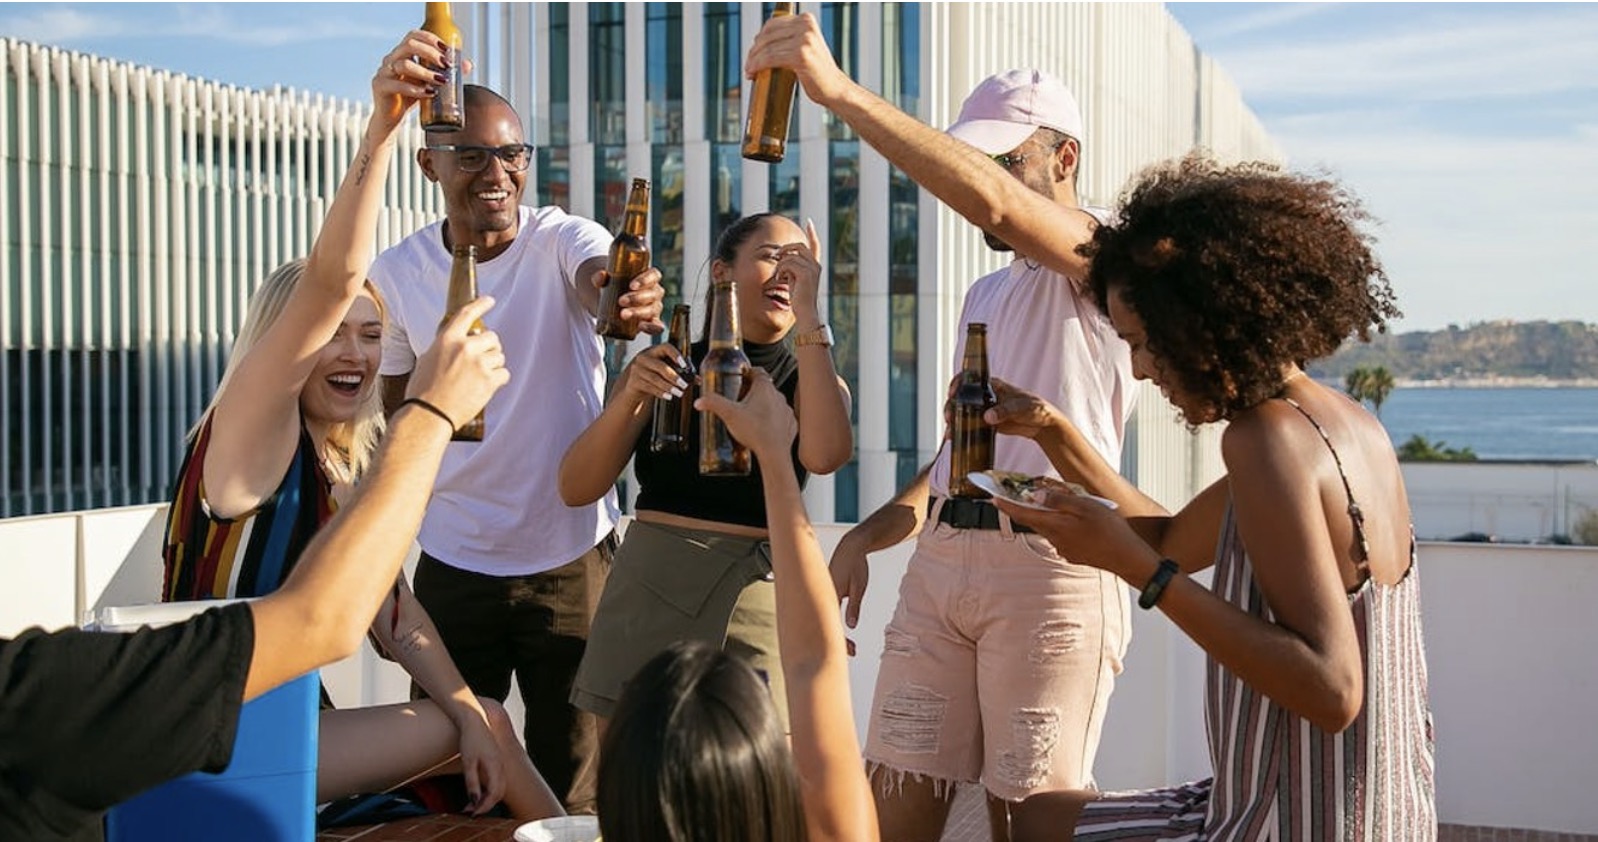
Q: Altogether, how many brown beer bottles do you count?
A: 7